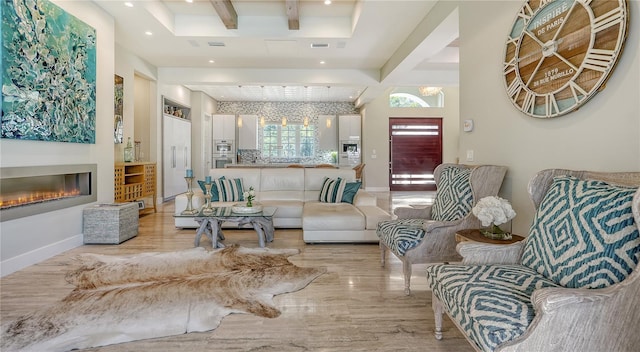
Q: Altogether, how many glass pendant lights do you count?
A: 5